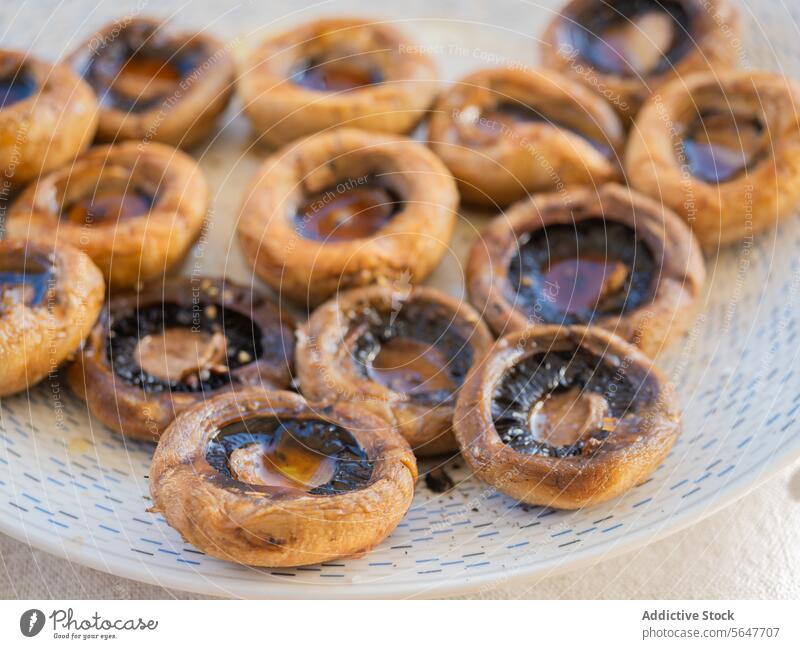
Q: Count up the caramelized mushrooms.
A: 14